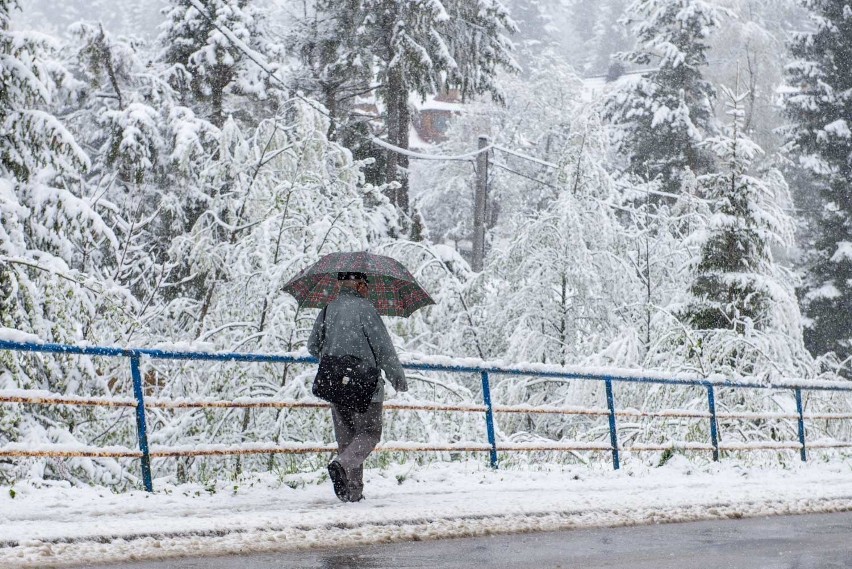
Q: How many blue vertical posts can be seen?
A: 5